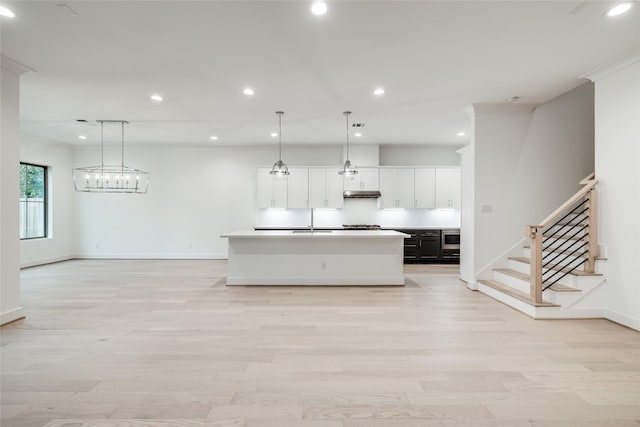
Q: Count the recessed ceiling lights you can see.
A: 11